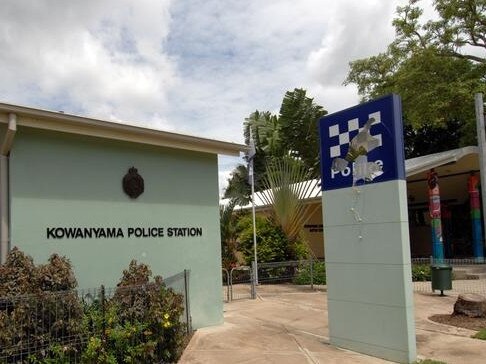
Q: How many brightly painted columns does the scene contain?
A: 2